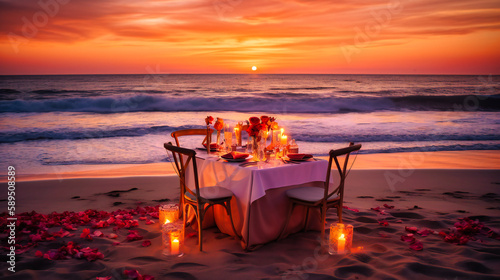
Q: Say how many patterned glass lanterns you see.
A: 3